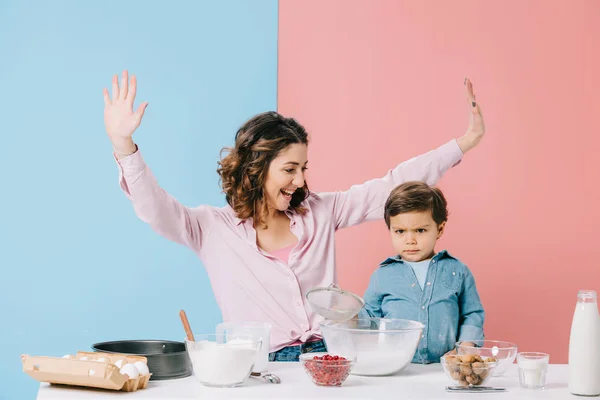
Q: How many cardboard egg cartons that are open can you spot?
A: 1